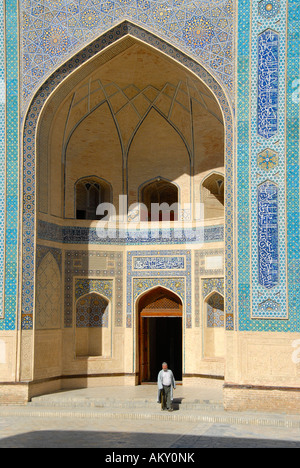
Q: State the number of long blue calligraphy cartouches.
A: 2